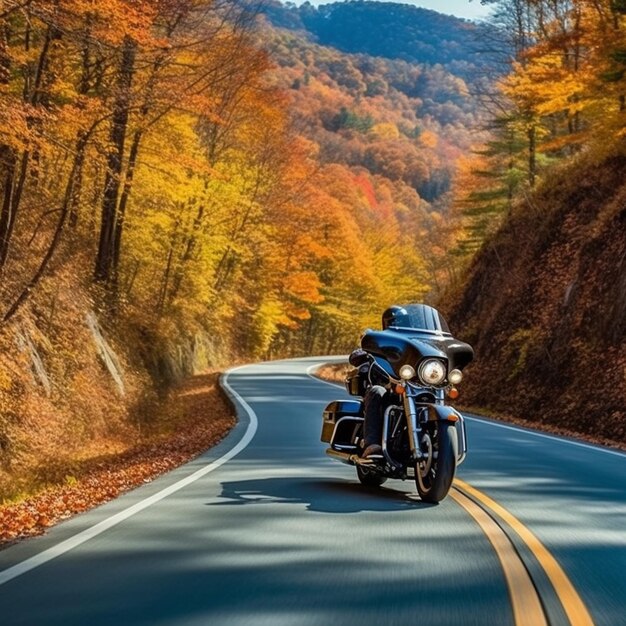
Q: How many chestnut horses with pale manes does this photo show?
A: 0